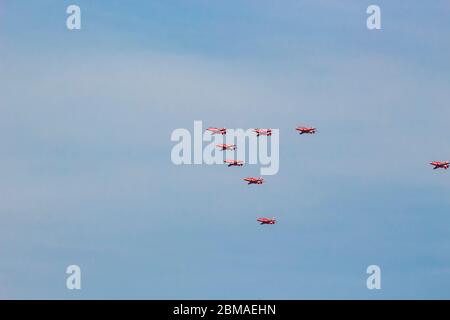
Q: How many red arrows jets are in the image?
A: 8